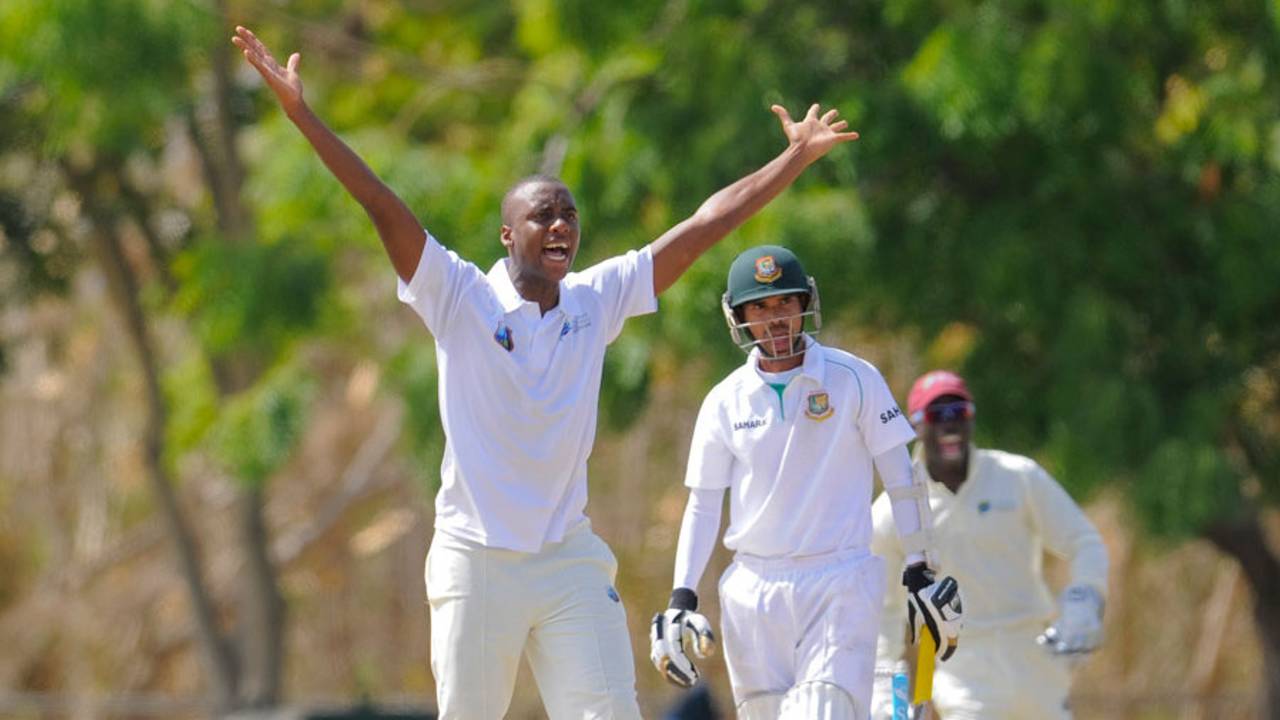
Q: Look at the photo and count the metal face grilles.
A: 1